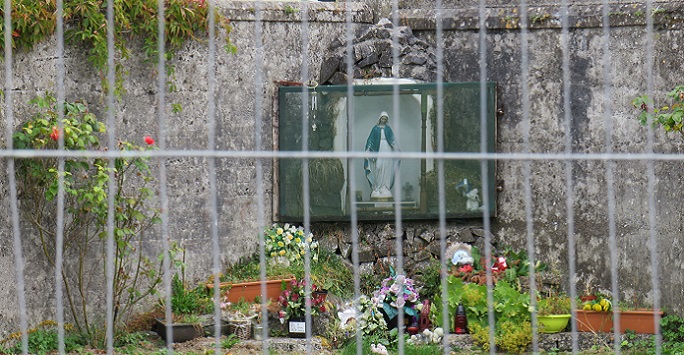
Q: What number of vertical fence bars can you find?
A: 15